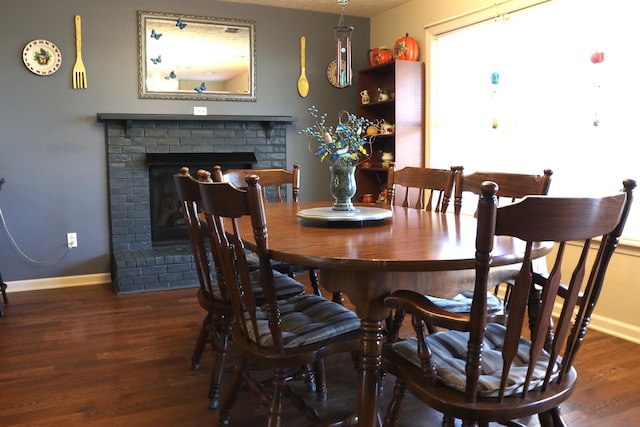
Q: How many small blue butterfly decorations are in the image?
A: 5